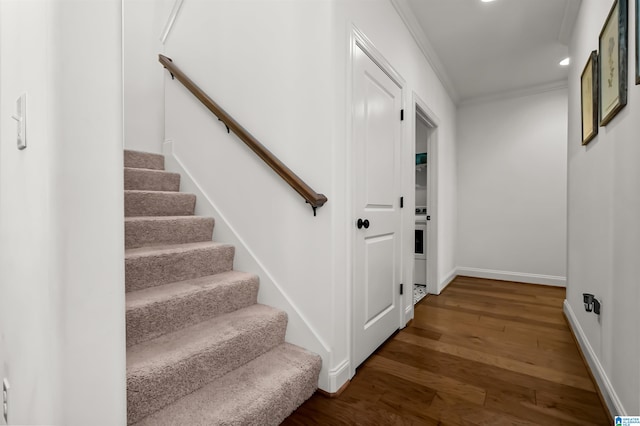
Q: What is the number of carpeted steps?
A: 8